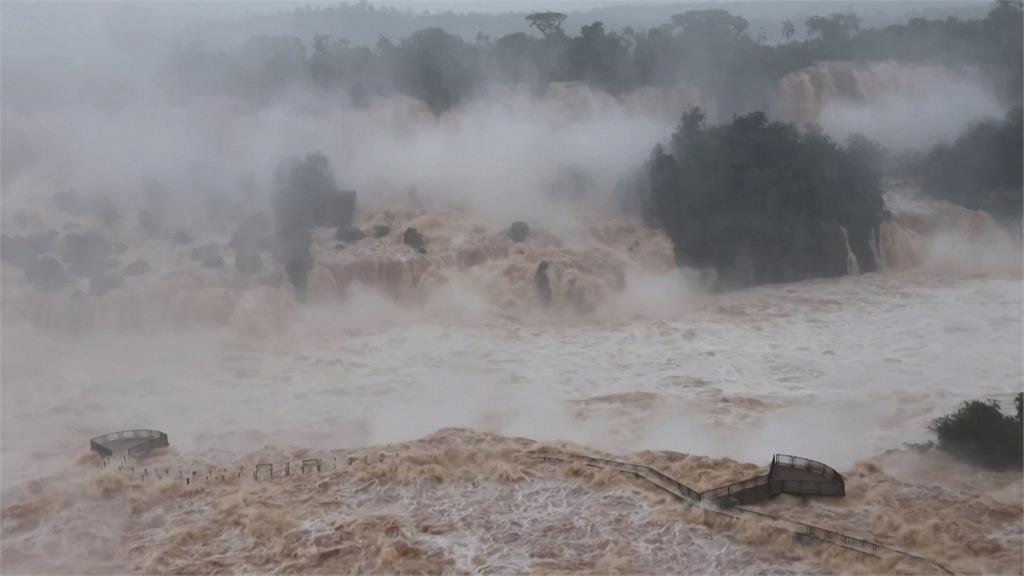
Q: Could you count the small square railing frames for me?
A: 2